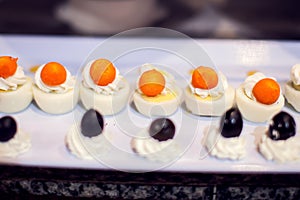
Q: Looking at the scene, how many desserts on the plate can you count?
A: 12